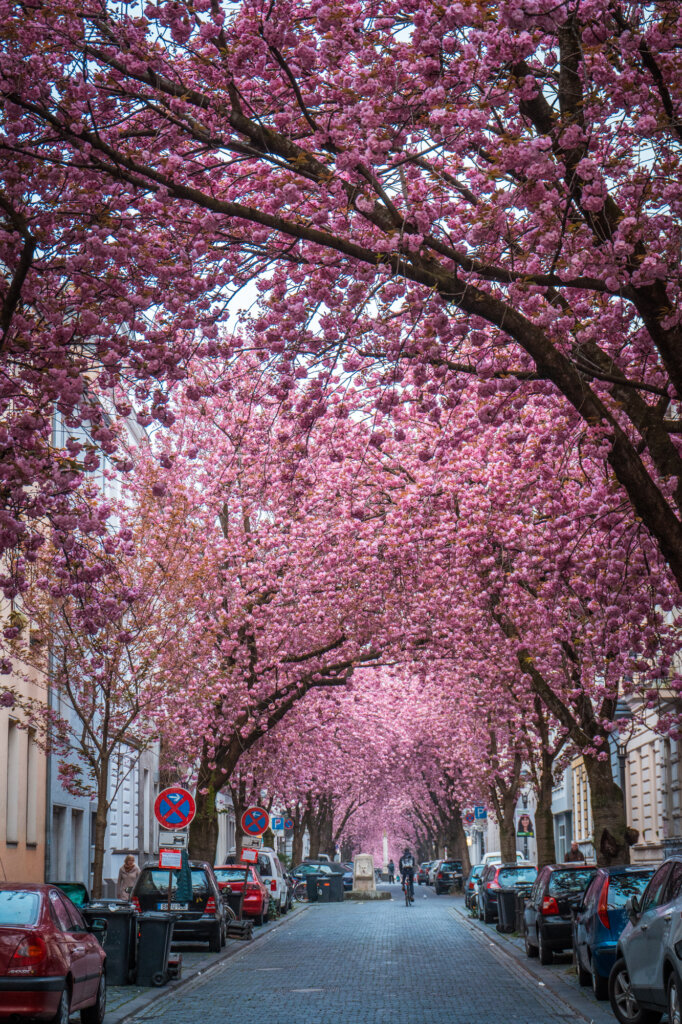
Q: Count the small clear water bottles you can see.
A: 0